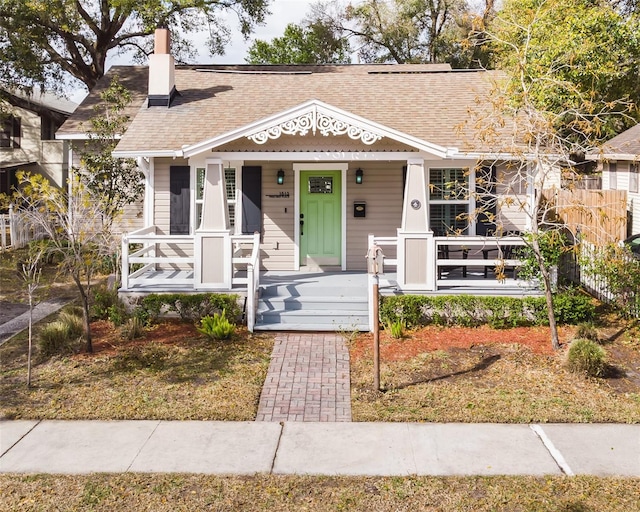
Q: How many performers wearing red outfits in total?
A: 0